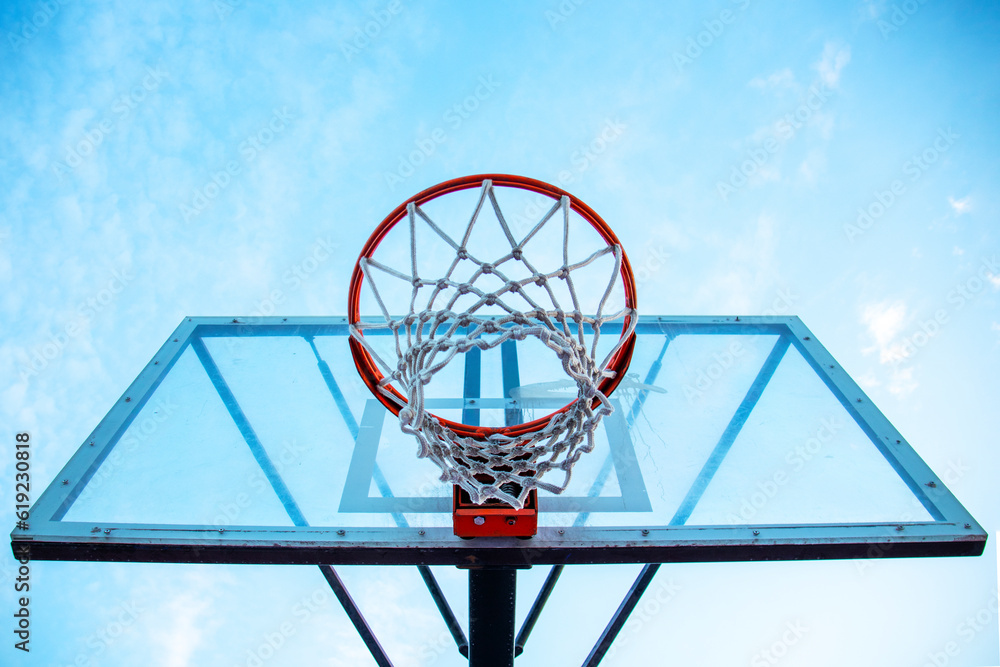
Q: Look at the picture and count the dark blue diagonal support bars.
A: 4